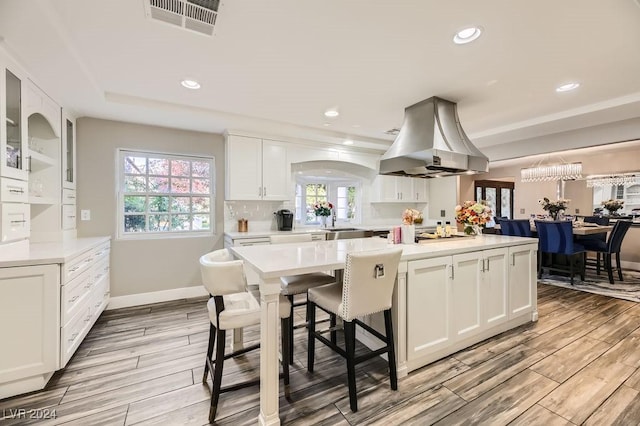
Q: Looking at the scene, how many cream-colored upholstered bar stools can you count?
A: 3